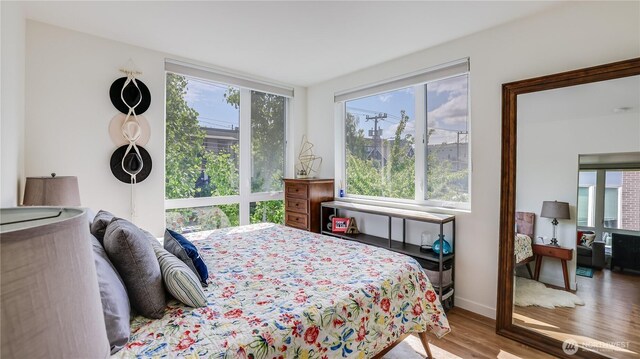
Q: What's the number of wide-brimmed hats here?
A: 3